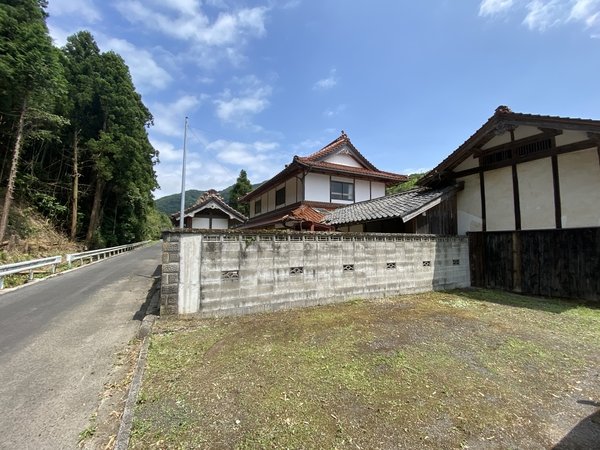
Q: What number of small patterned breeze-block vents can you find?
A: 6